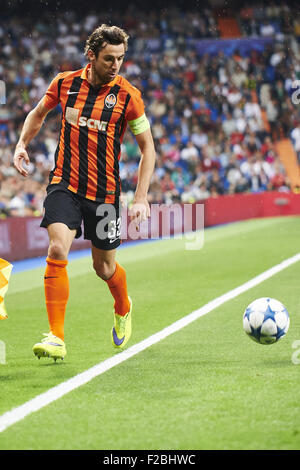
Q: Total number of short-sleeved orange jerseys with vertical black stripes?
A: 1